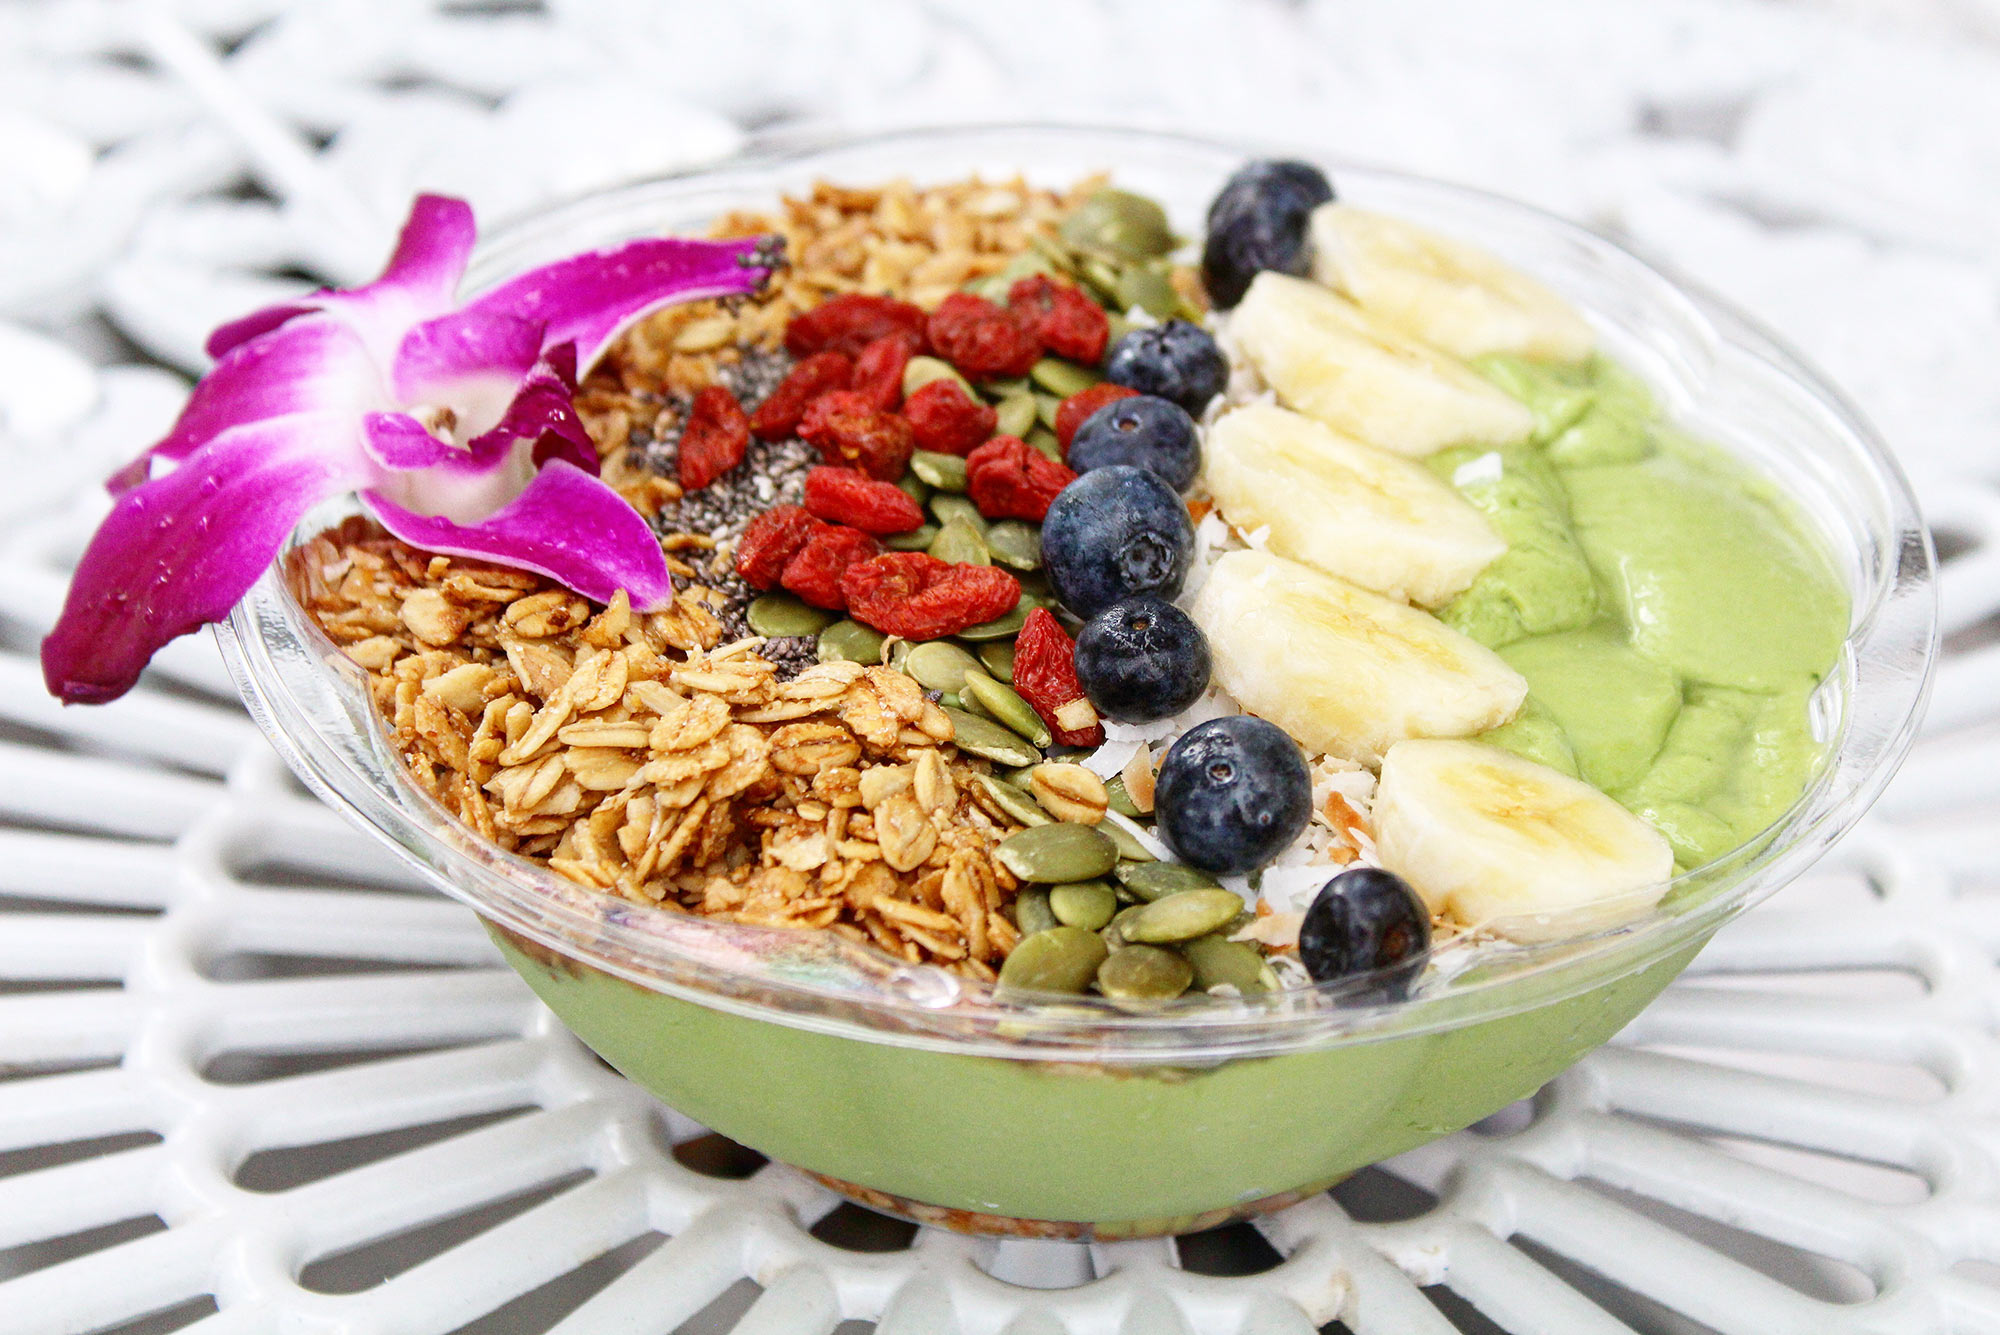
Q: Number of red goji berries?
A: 15